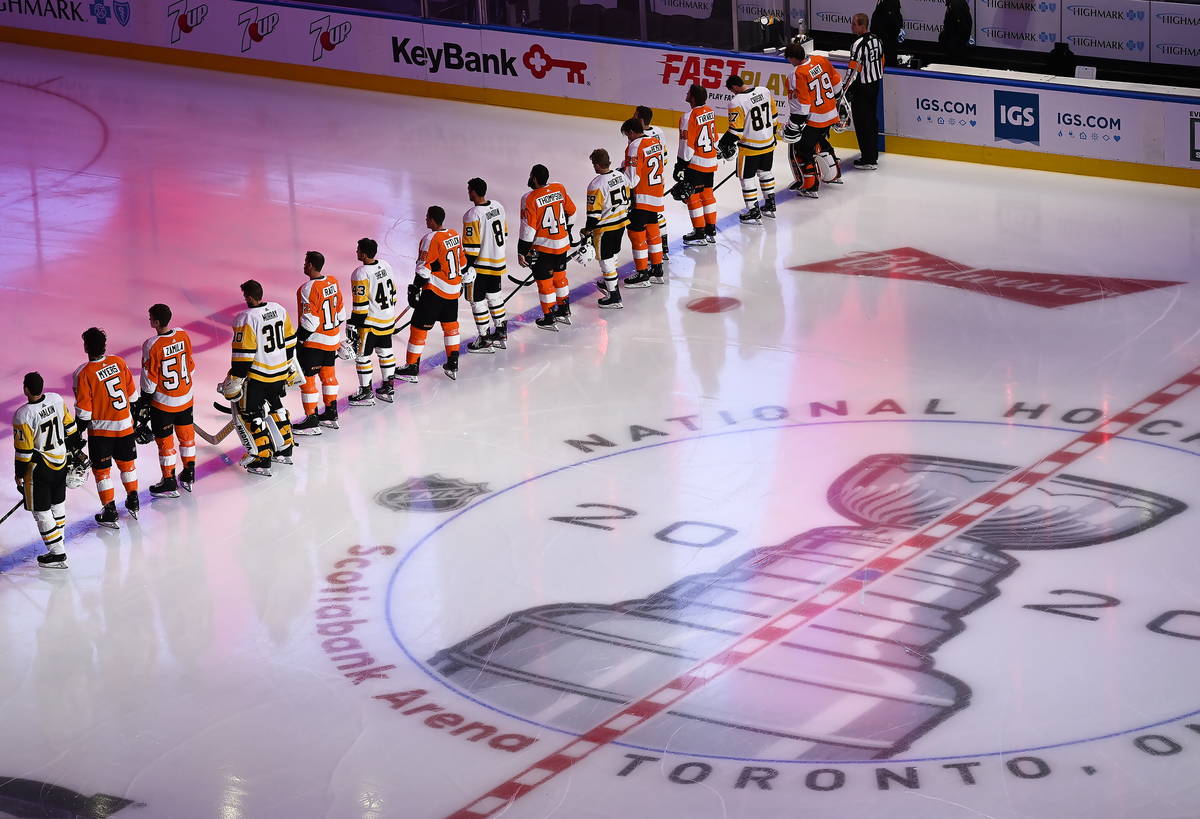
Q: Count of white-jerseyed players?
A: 7